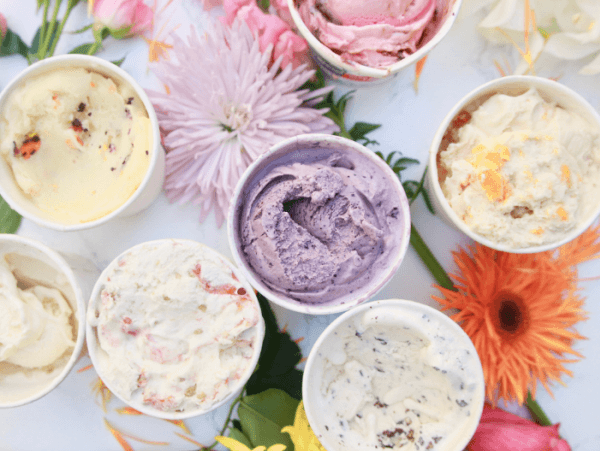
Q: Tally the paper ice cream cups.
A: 7